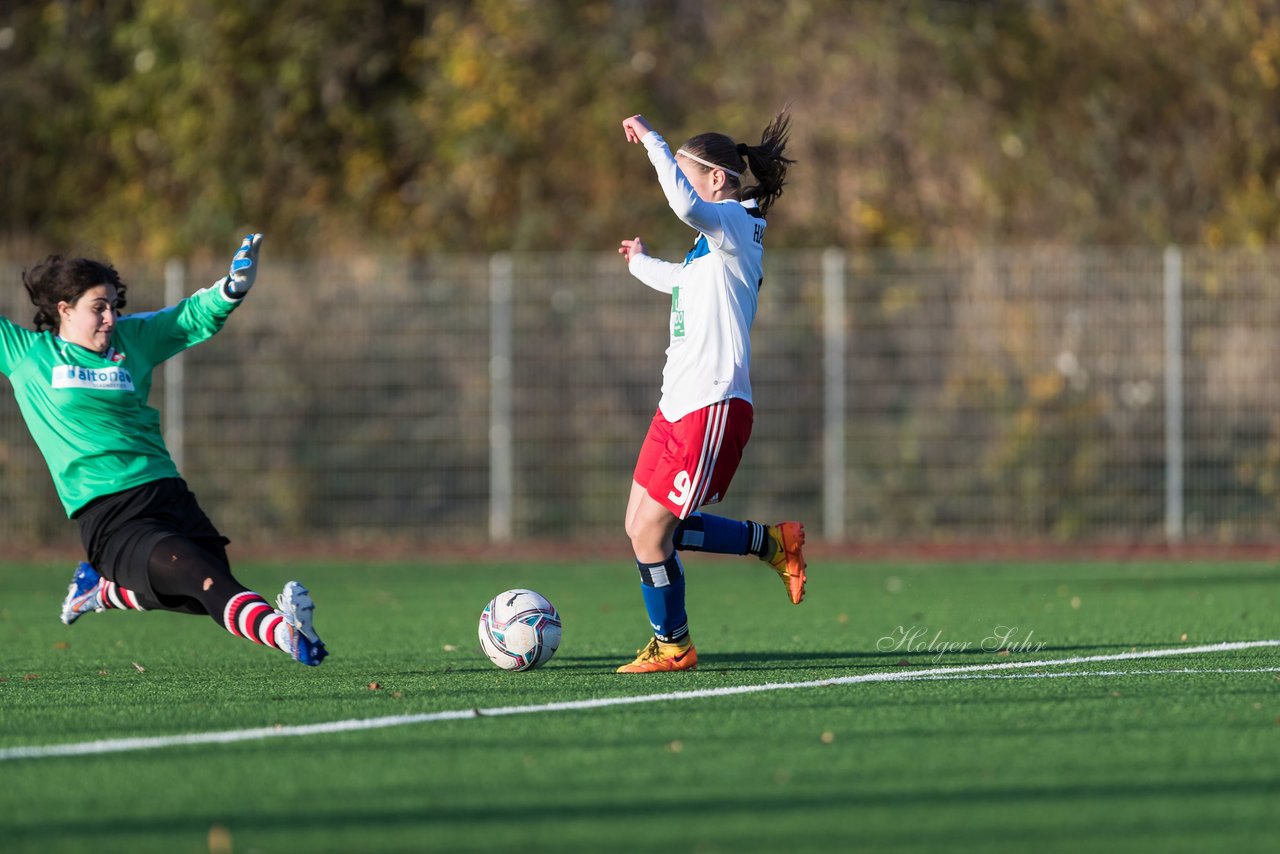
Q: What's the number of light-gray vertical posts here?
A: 4